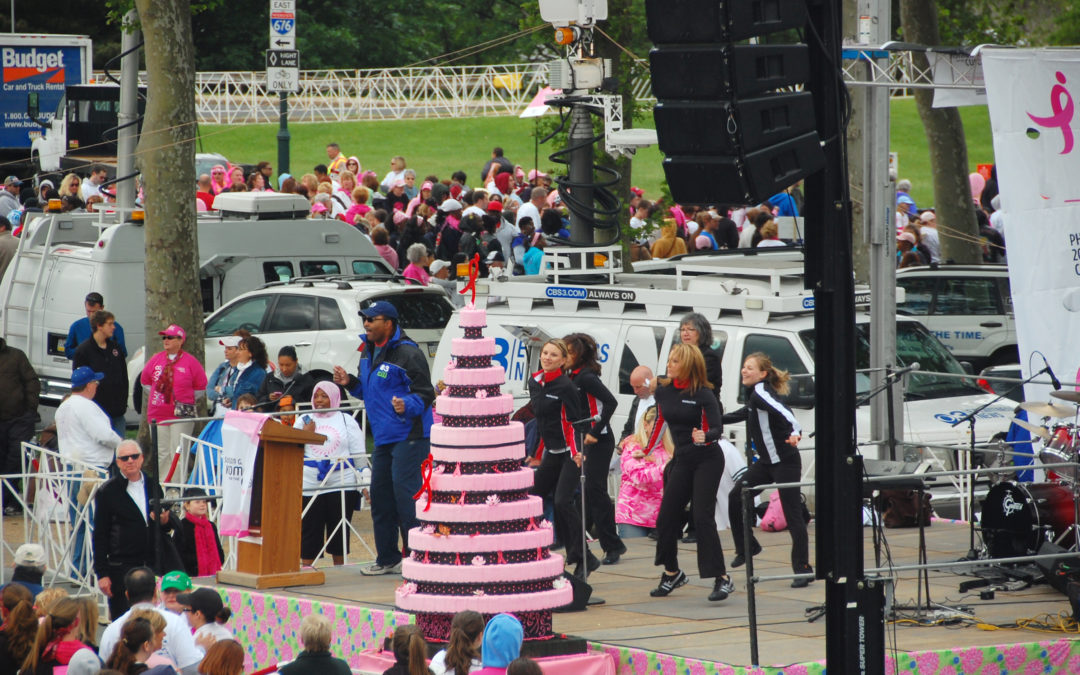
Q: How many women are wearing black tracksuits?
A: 4